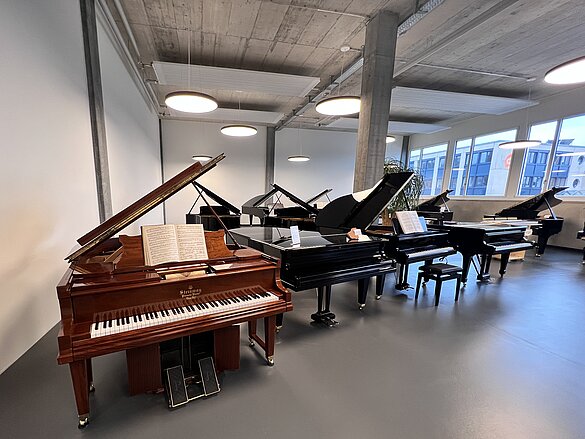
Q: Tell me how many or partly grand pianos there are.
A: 11